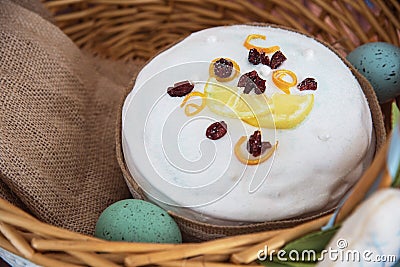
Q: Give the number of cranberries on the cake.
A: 8